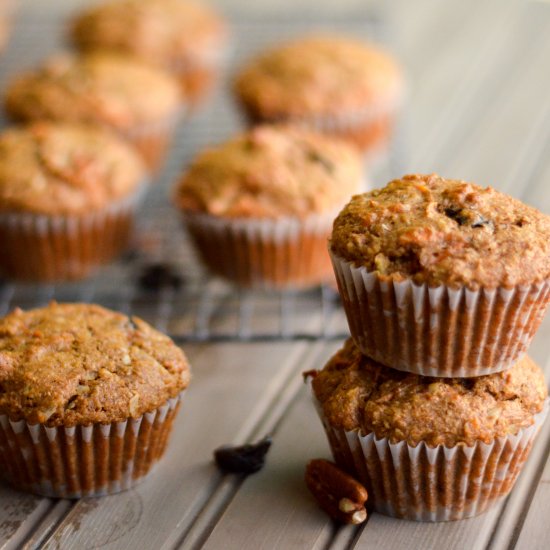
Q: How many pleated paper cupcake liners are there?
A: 8